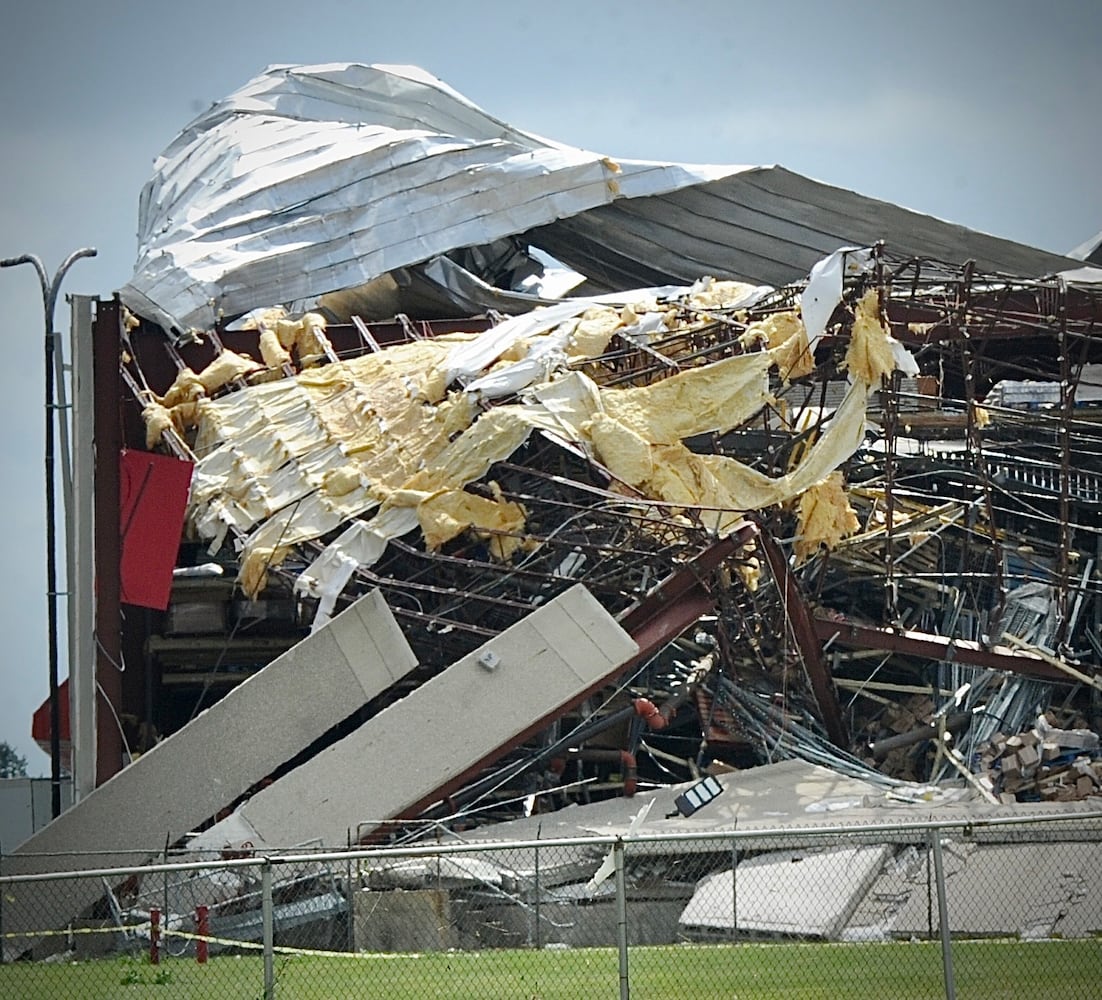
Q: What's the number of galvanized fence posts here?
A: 3